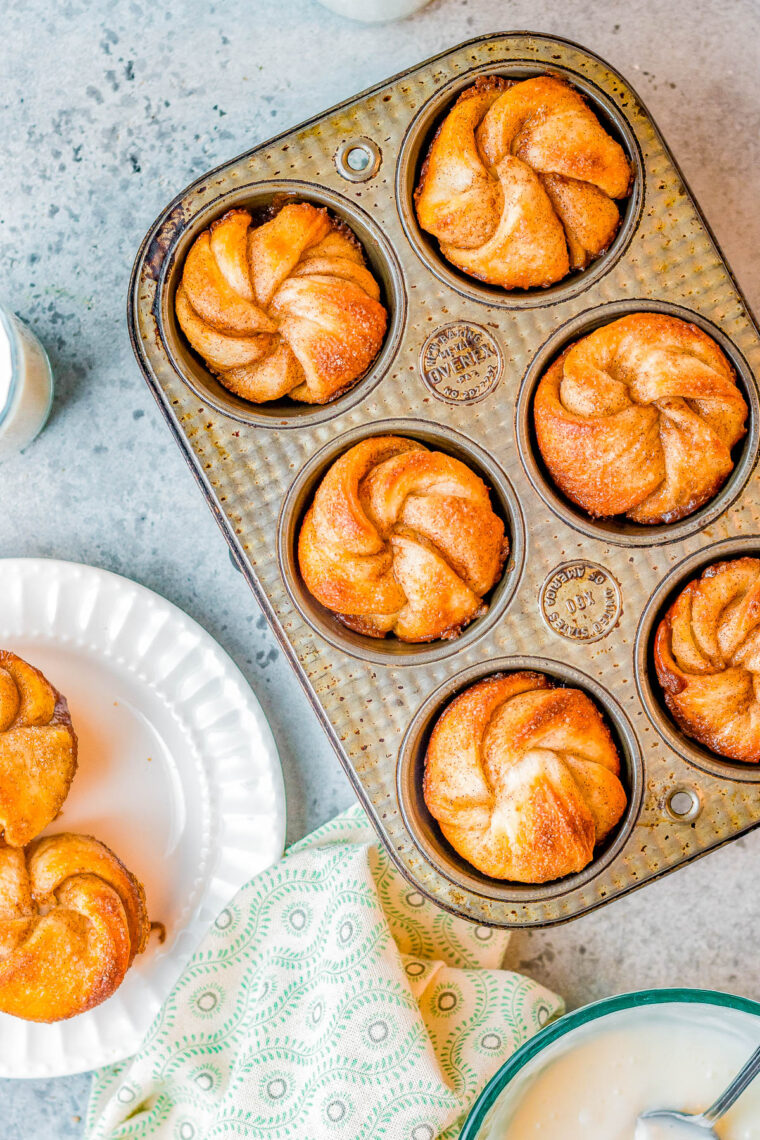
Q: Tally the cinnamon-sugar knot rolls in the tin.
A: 6